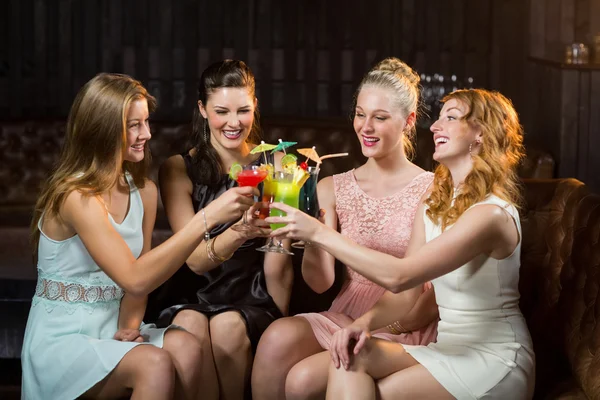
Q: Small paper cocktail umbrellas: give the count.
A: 3